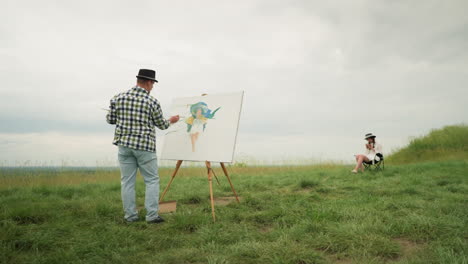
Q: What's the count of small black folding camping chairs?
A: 1